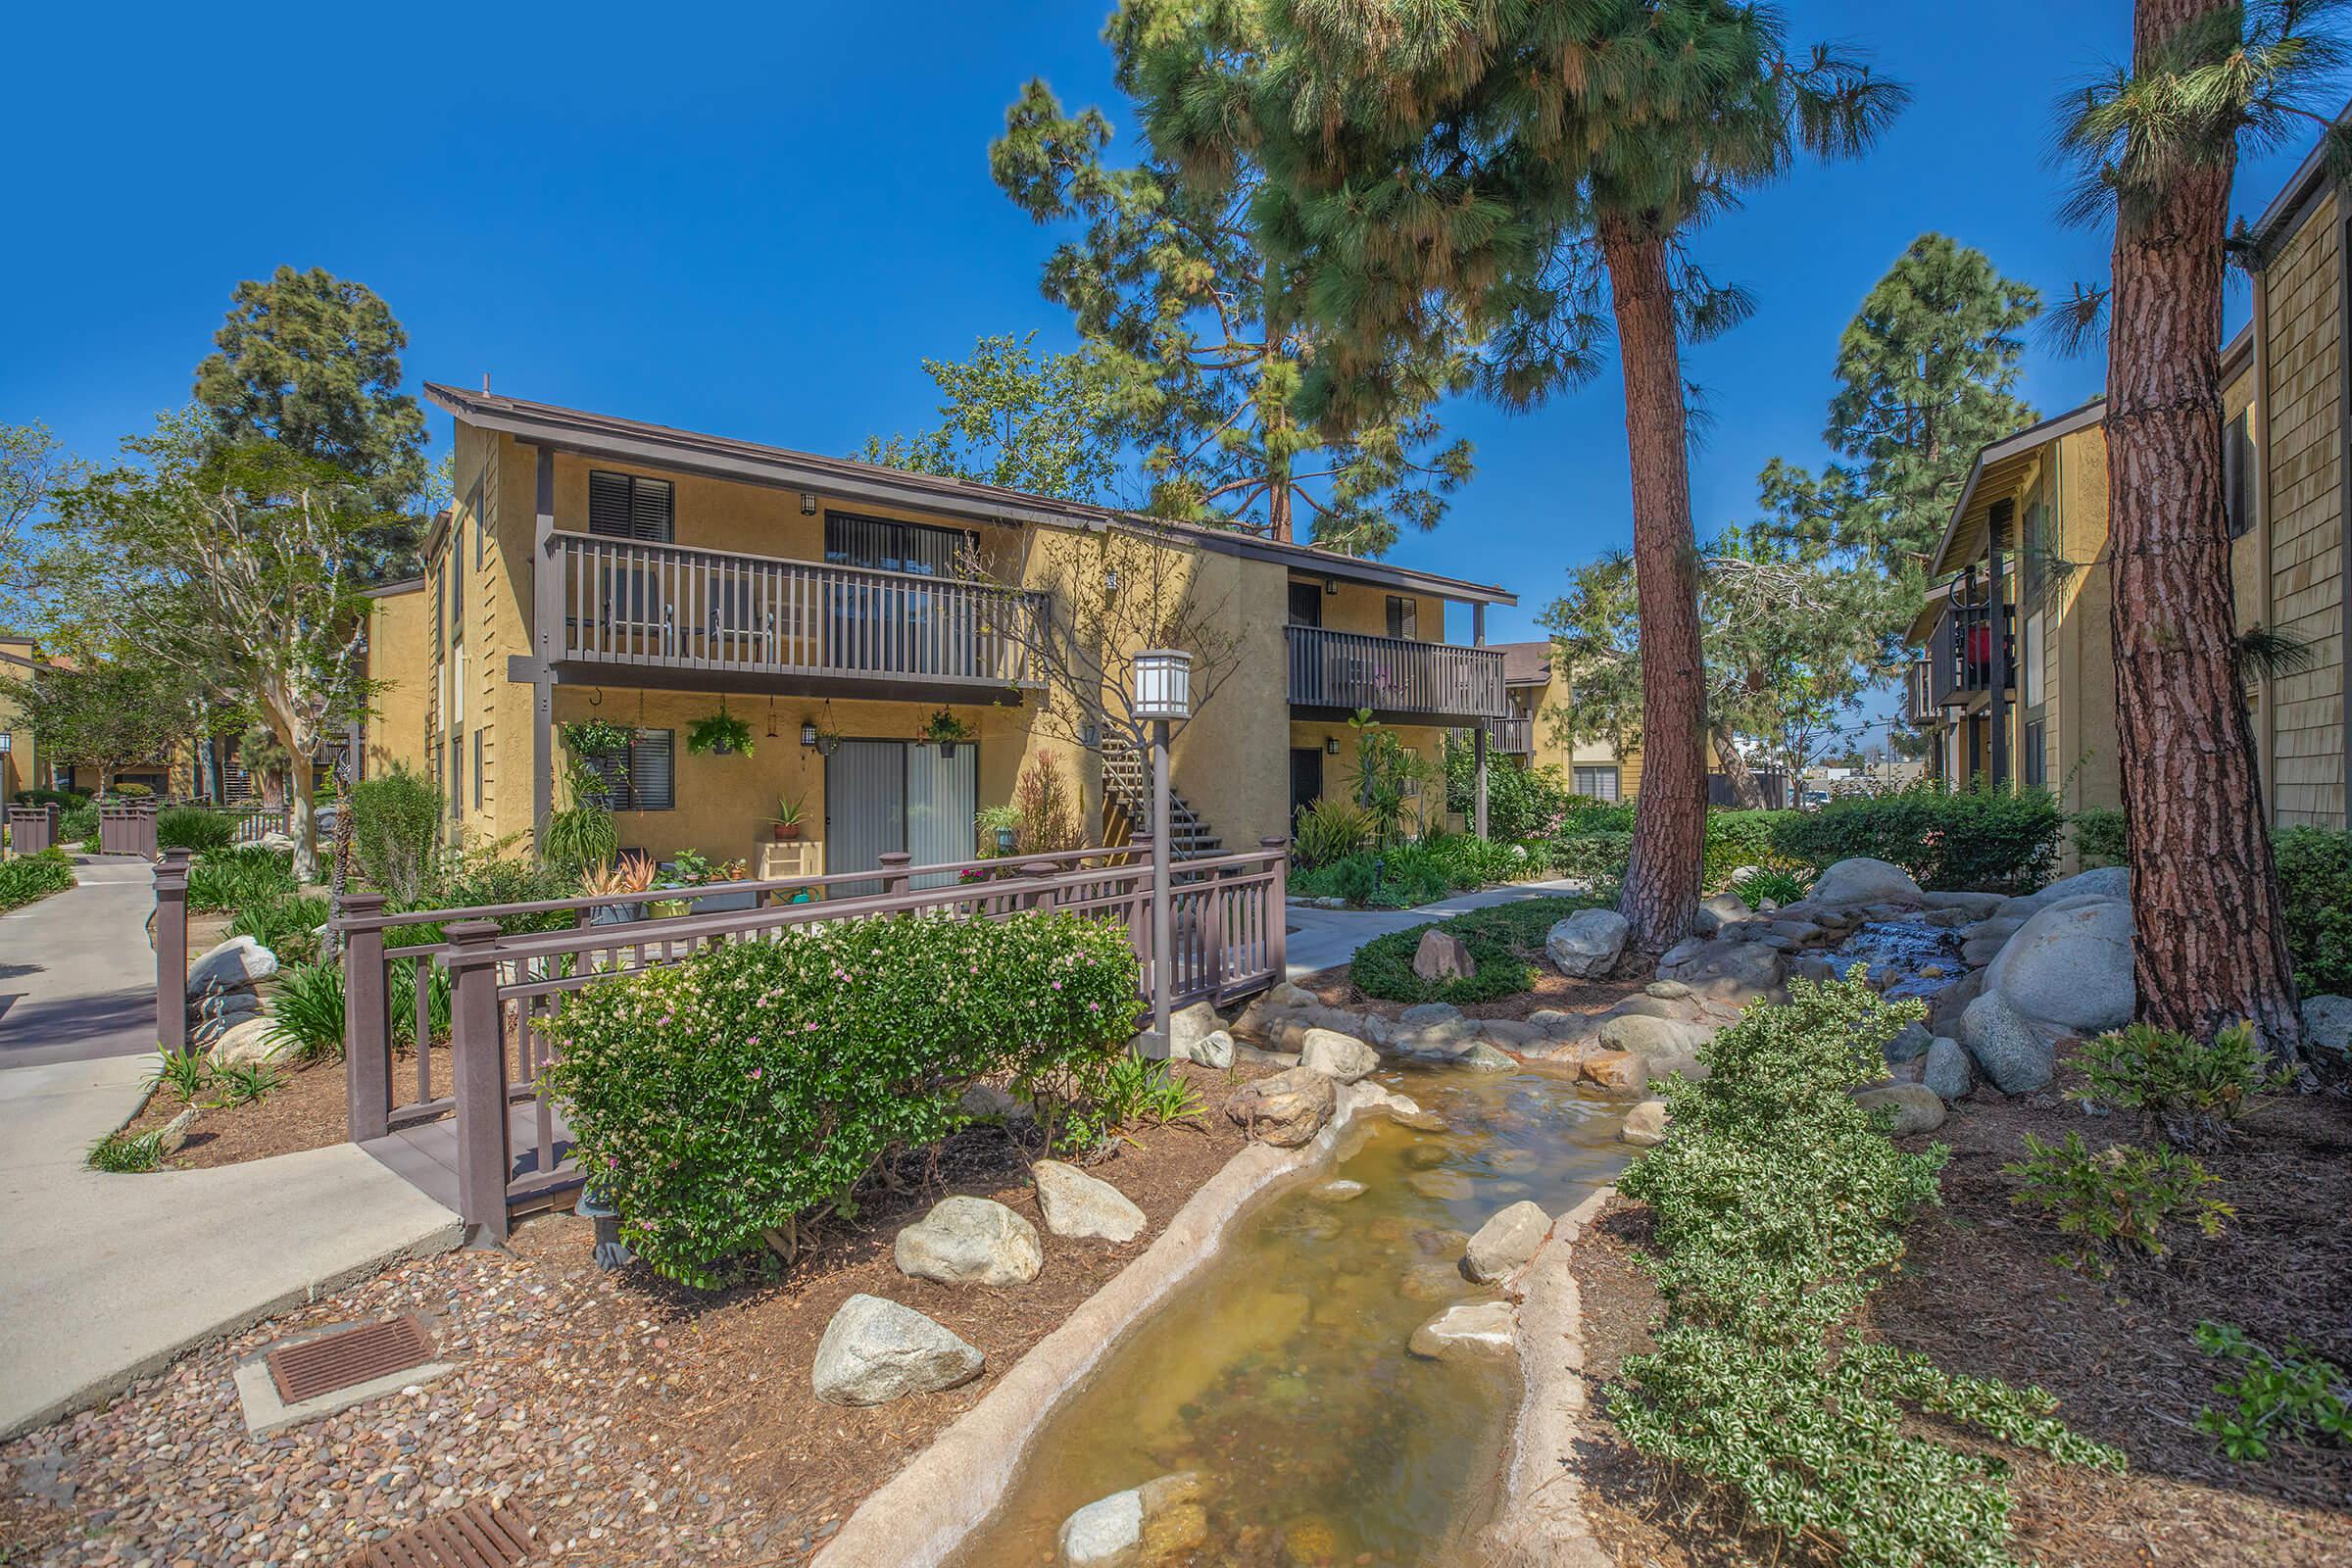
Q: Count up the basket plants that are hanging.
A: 4